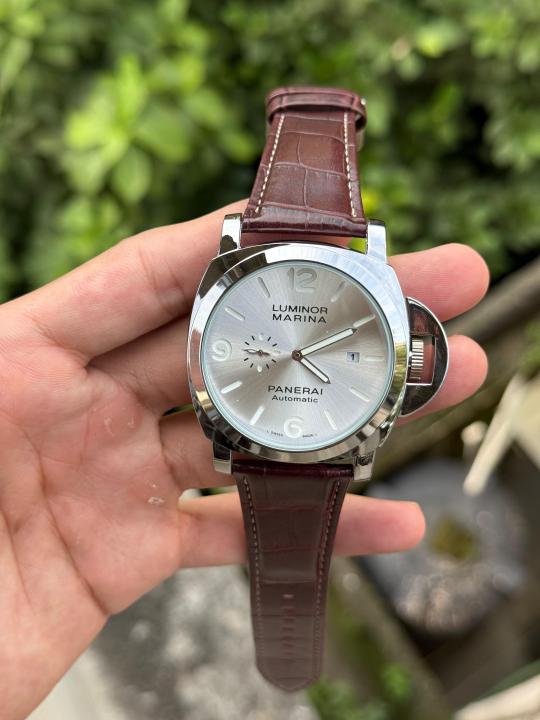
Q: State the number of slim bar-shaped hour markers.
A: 9